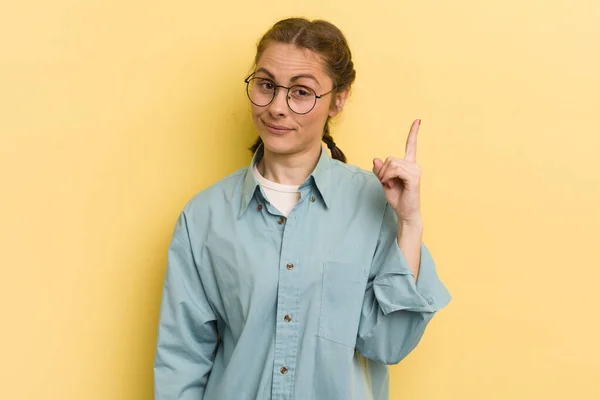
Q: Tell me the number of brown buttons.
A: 6